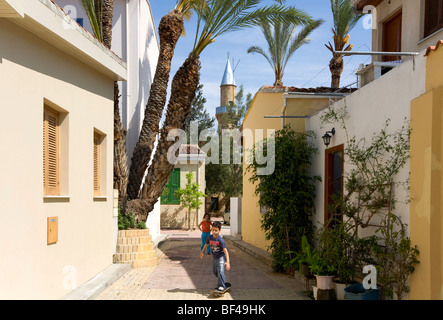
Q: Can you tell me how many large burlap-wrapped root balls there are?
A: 0